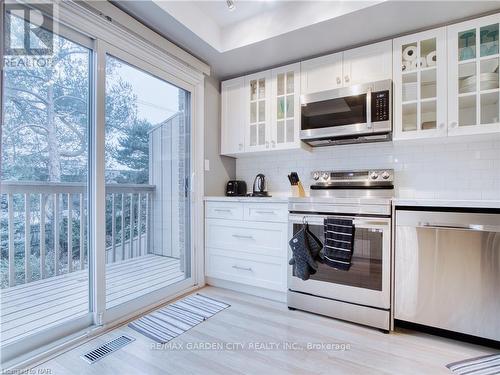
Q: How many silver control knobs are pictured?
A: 4